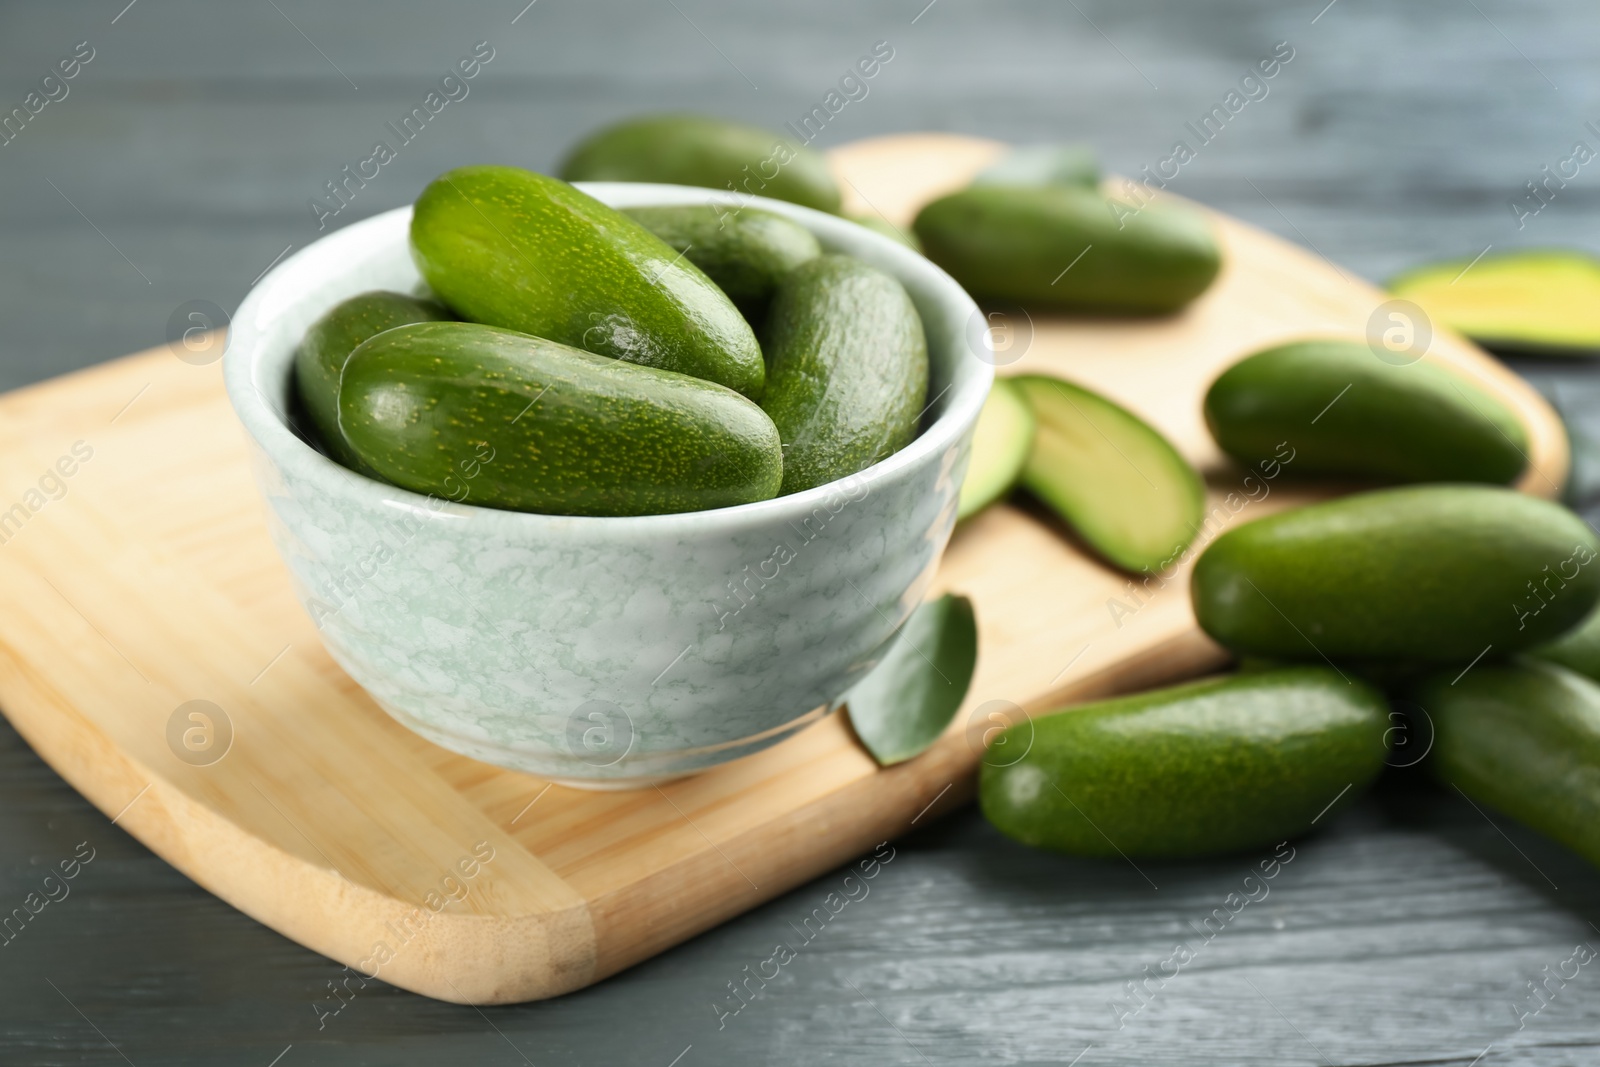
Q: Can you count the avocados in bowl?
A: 5